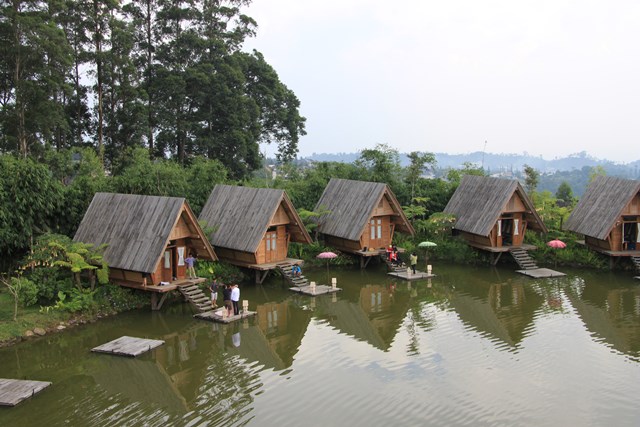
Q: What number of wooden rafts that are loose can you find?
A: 2